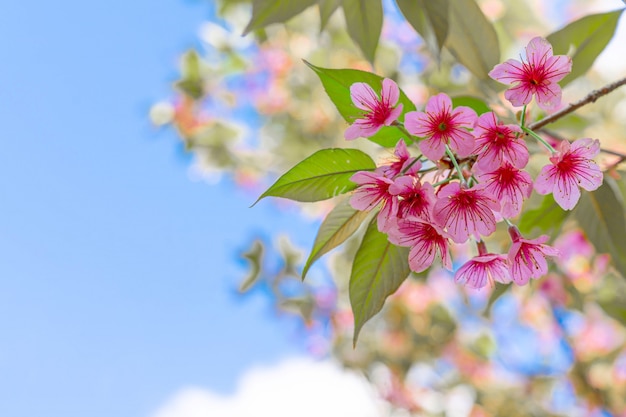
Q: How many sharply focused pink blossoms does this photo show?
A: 13